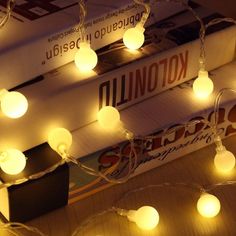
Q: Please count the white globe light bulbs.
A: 10